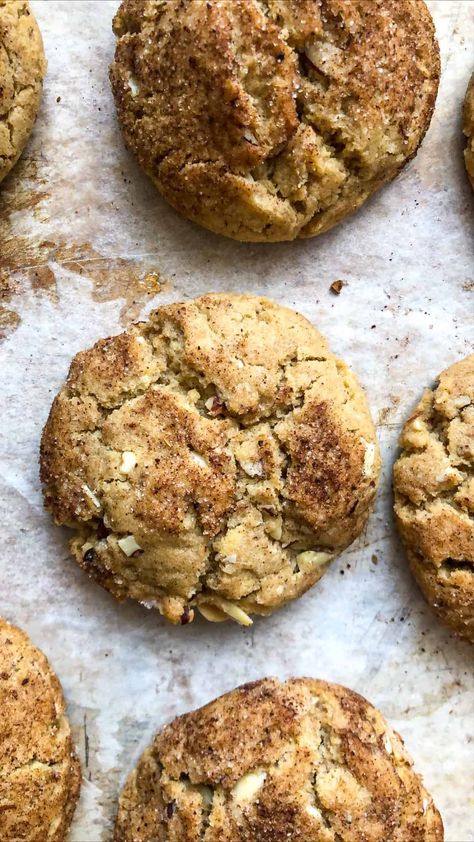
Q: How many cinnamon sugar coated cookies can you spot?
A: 7